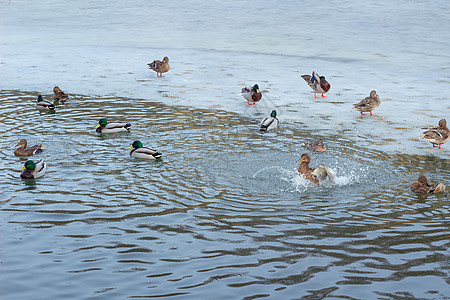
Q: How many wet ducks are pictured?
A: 10